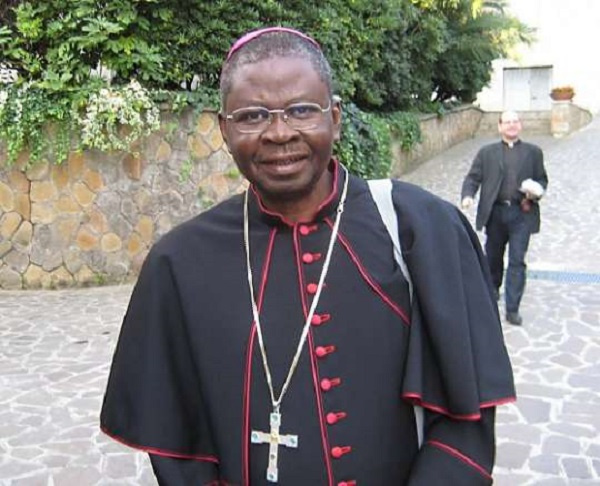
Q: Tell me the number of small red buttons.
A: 9